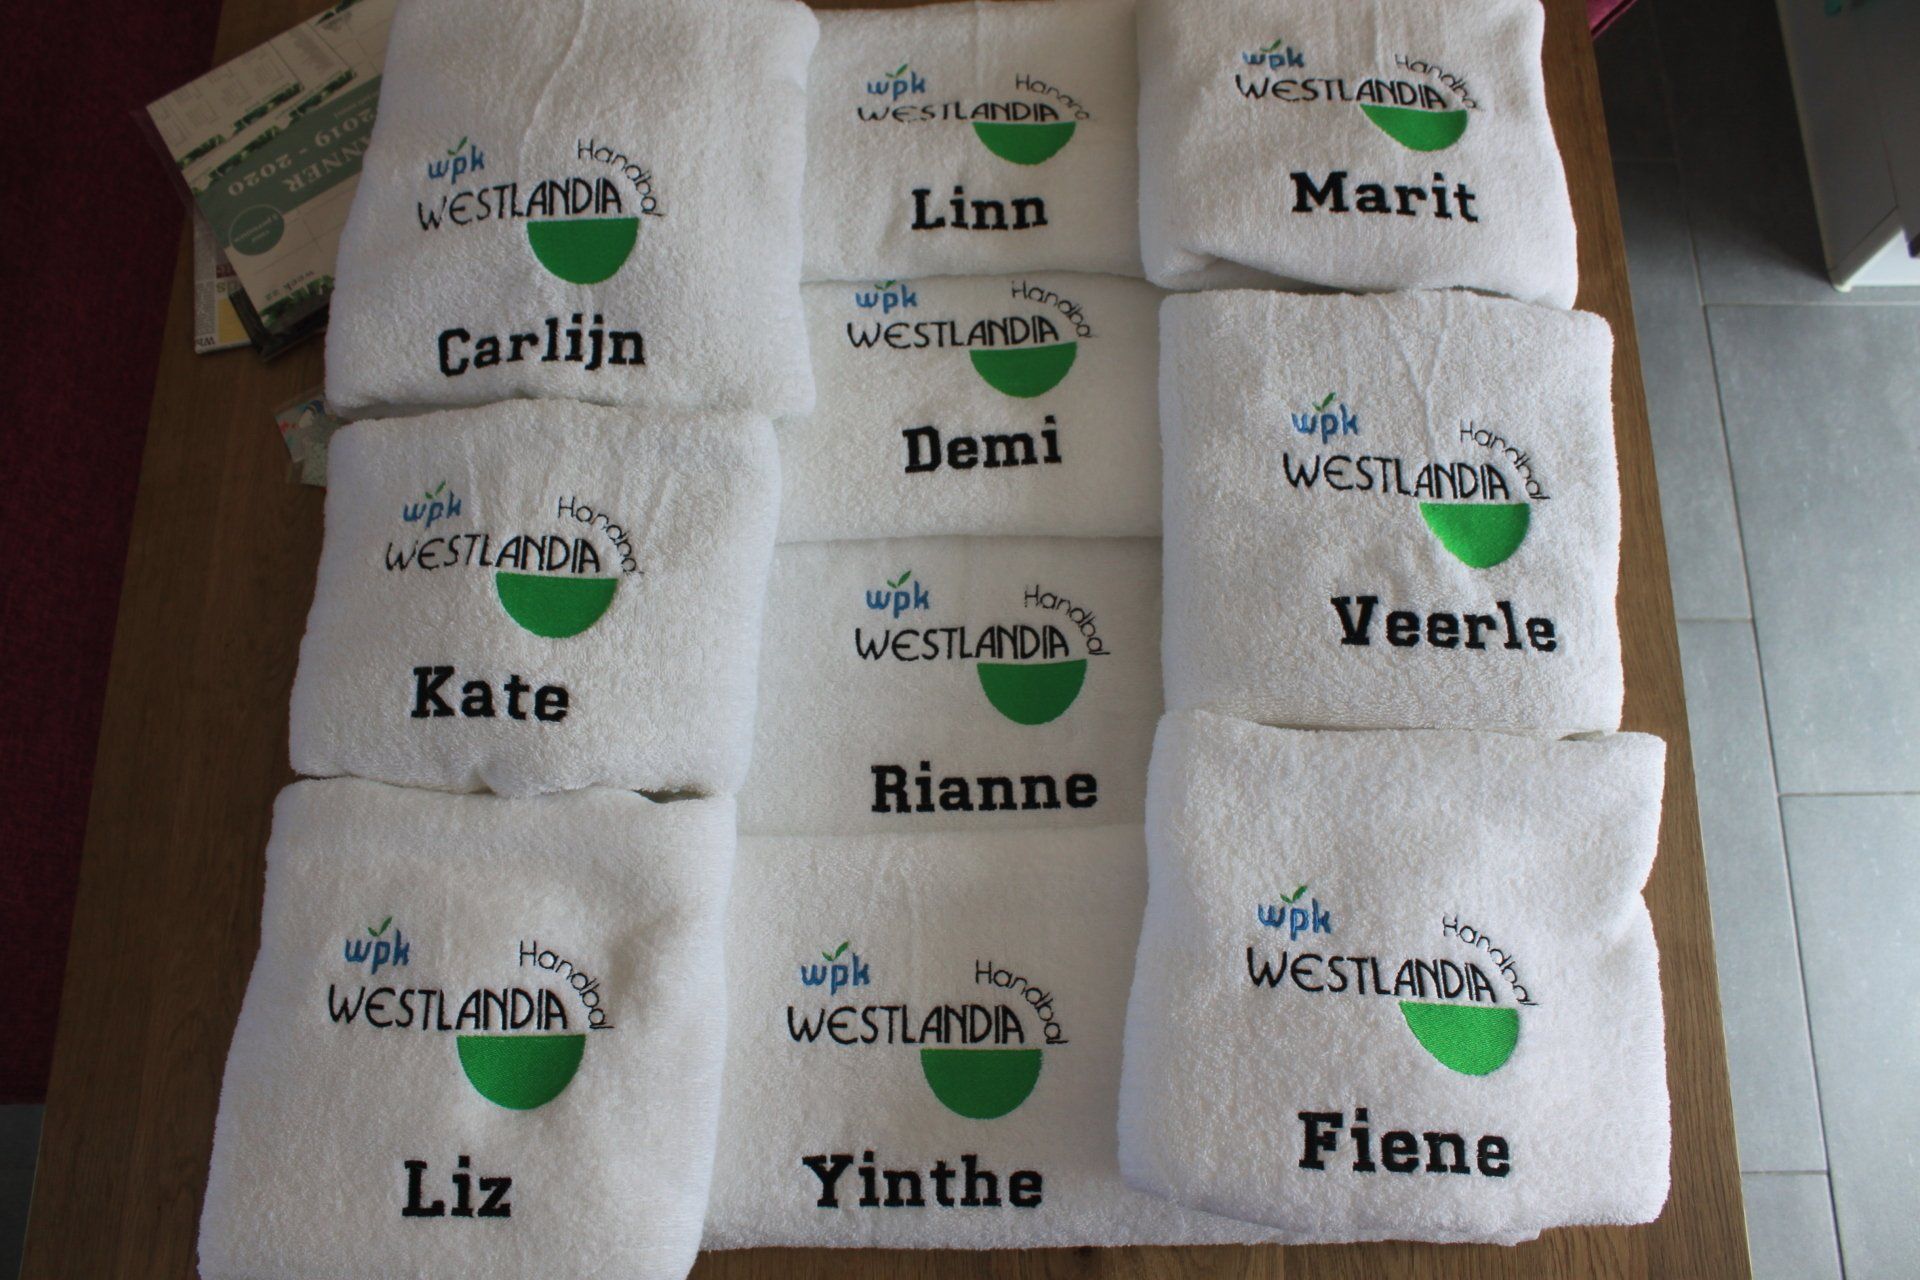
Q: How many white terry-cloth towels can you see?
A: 10